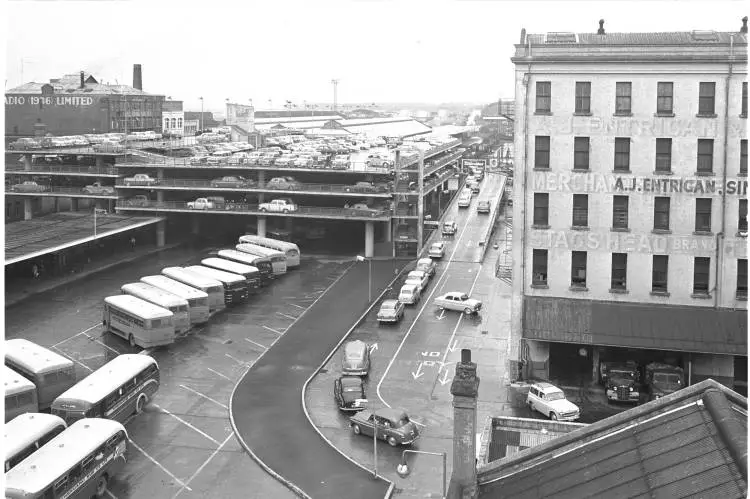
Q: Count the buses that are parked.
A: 14